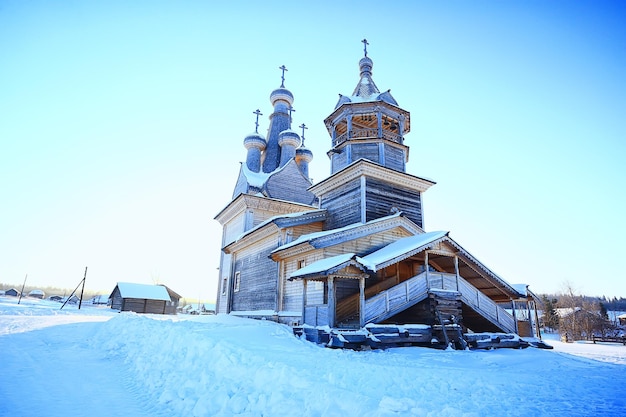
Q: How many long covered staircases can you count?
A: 2